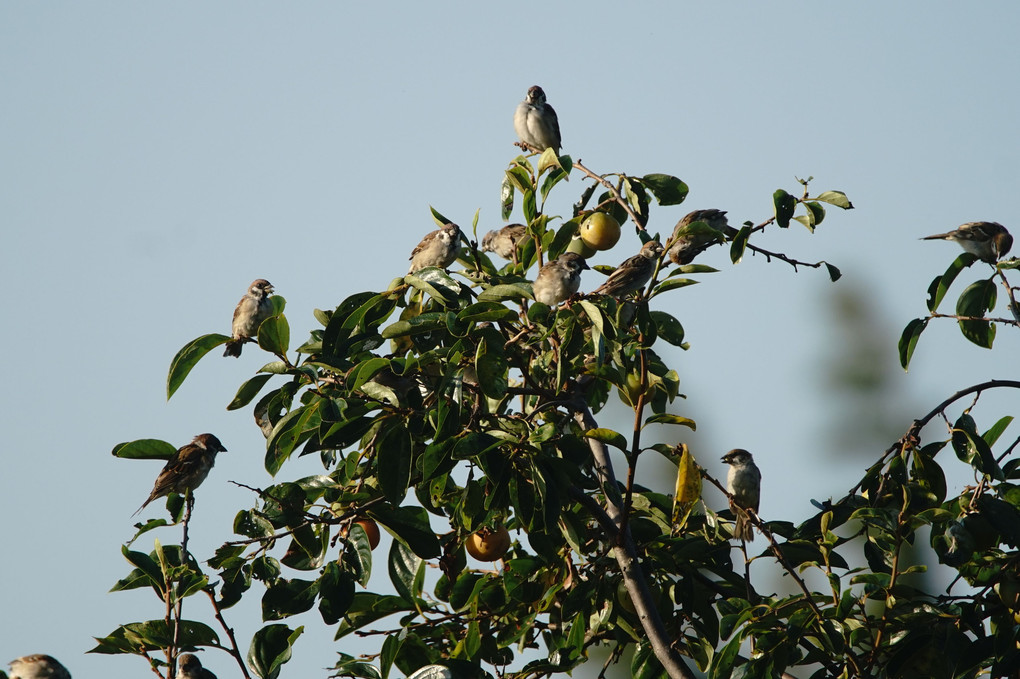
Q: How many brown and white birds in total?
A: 12